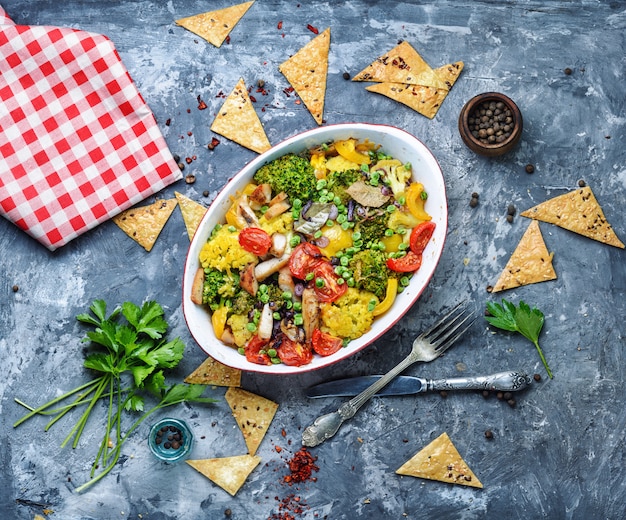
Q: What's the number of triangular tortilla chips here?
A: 13